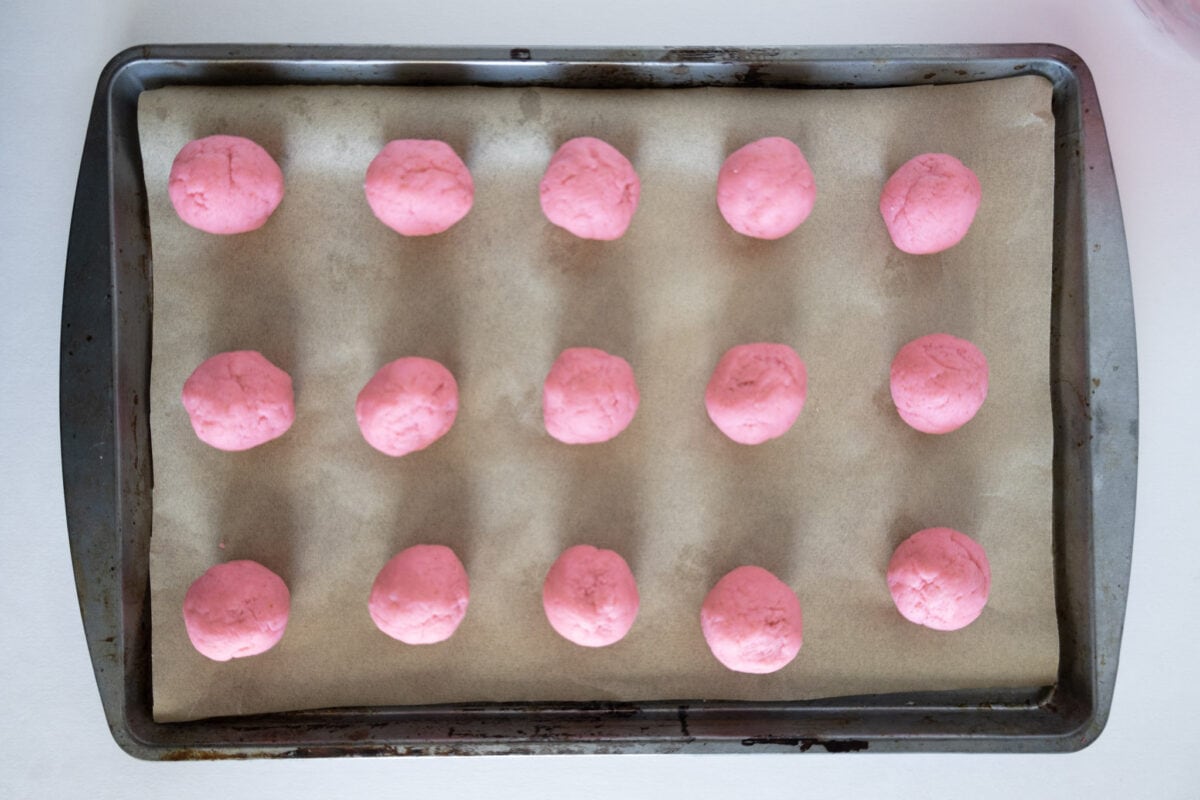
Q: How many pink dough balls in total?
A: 15